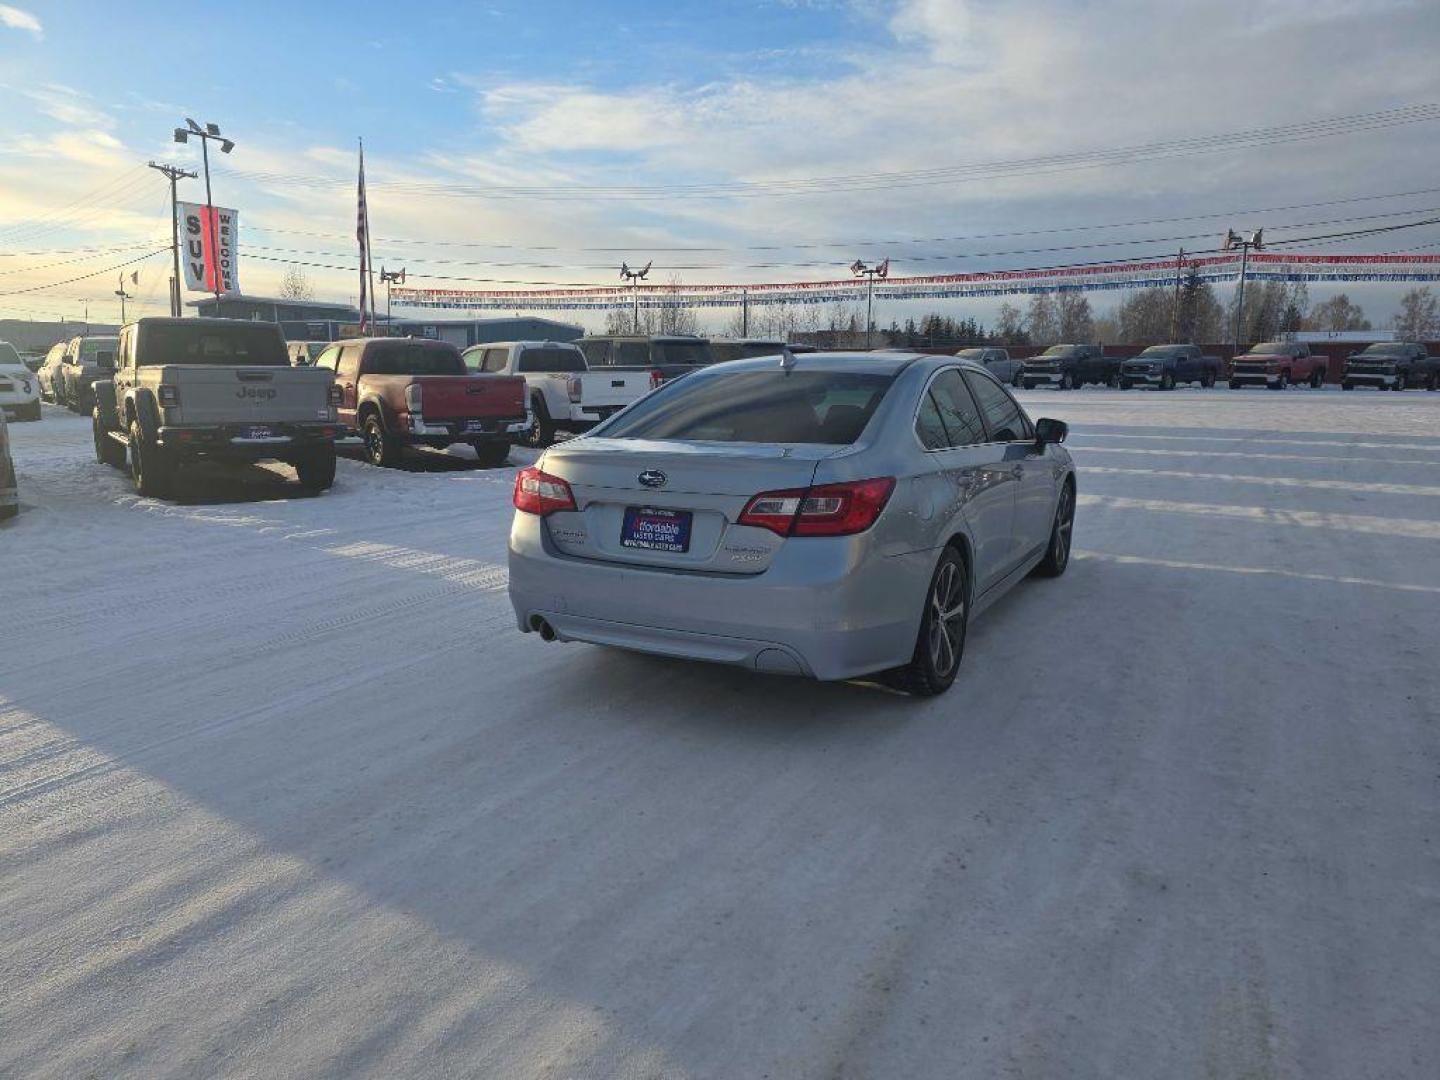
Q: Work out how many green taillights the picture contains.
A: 0